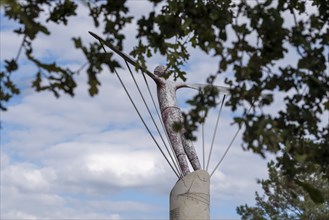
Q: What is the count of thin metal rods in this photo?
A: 6